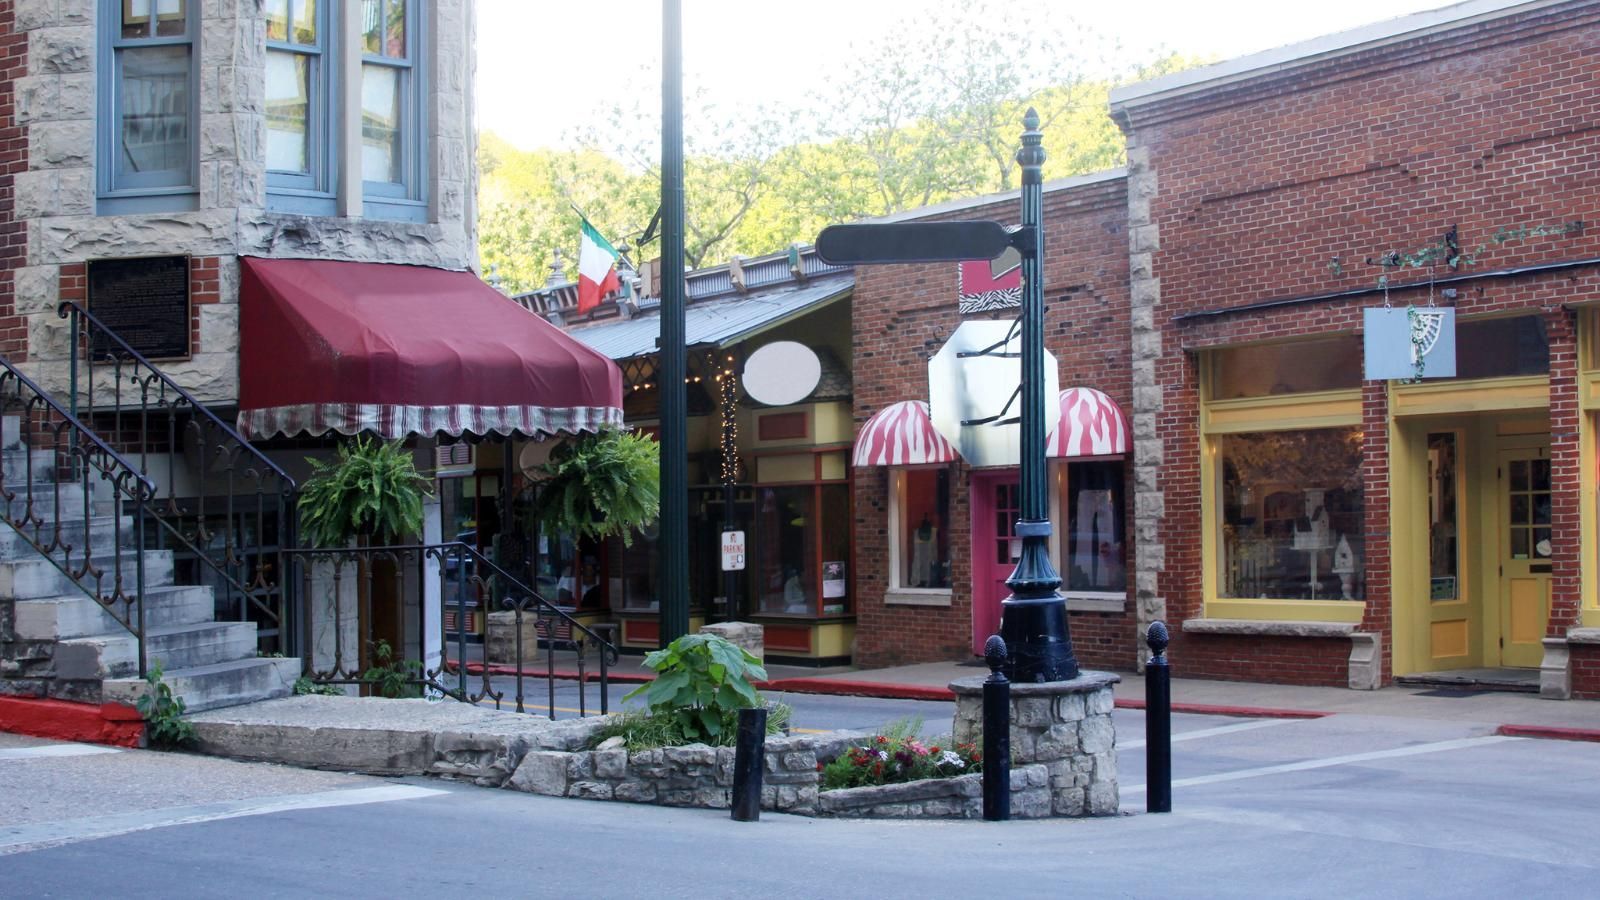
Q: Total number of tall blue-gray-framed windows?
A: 3